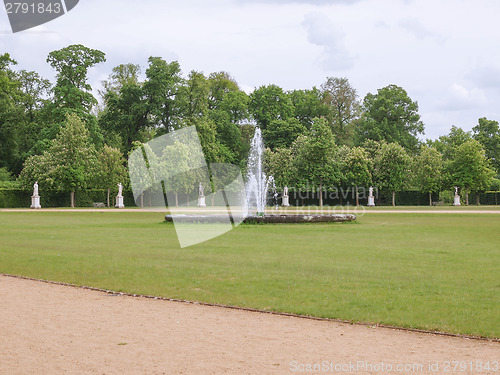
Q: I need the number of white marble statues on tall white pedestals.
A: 6